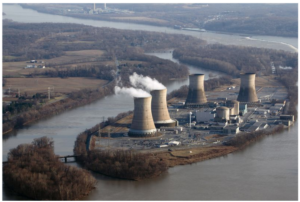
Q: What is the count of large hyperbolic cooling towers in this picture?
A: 4